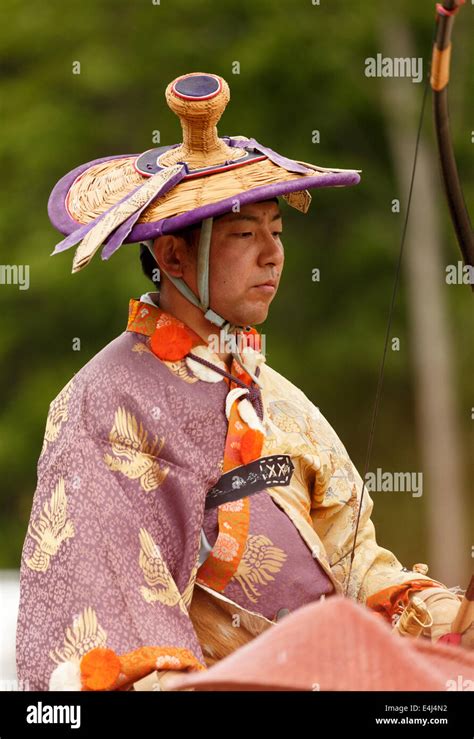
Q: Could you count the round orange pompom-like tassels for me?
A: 3